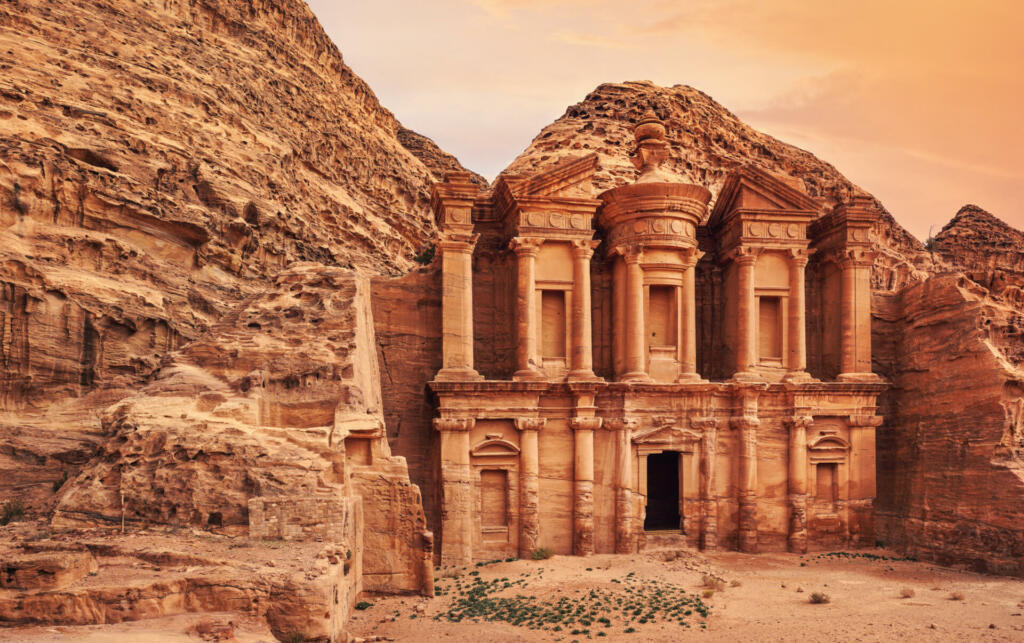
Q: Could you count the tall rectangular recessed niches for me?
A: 5